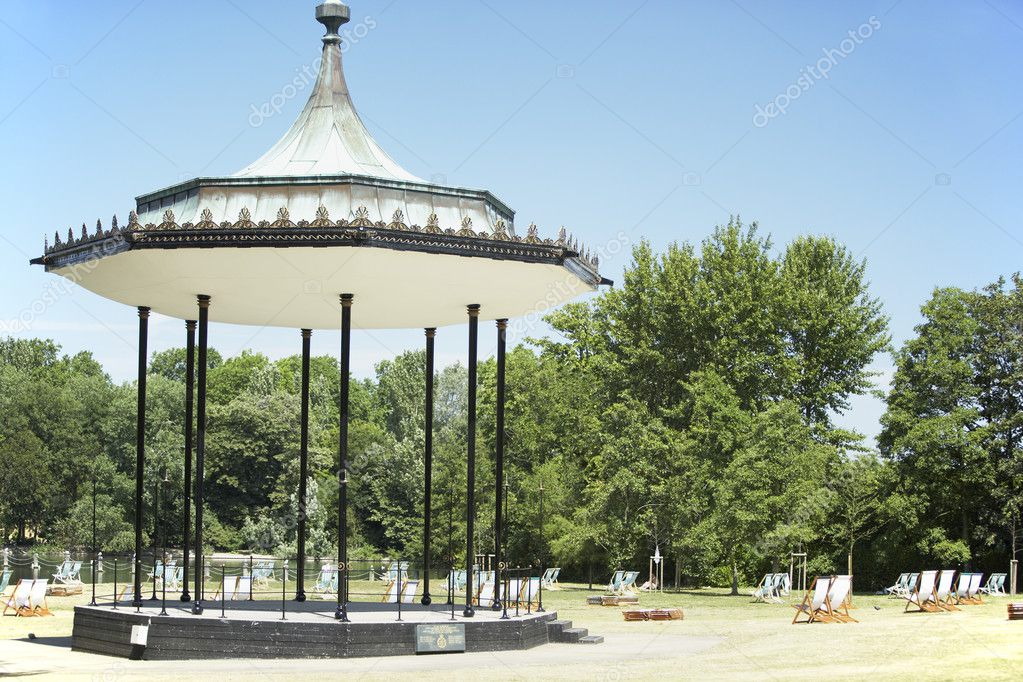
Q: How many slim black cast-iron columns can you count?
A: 8